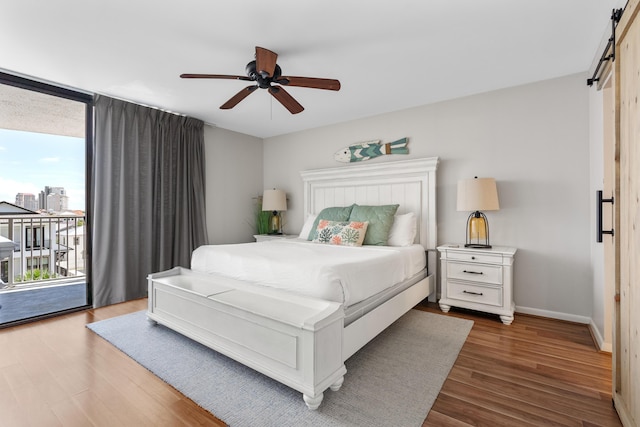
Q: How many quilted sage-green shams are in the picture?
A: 2